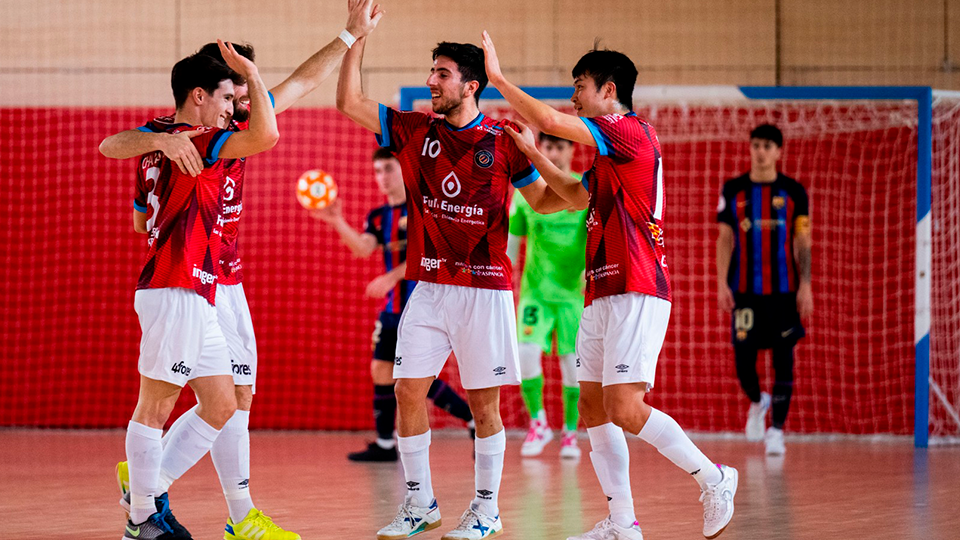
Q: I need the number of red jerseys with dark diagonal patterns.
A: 4